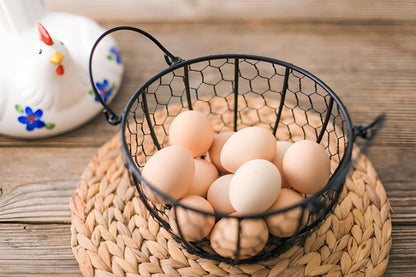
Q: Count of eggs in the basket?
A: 12